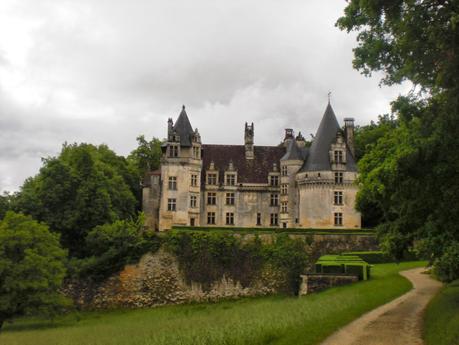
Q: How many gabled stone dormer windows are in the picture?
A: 6